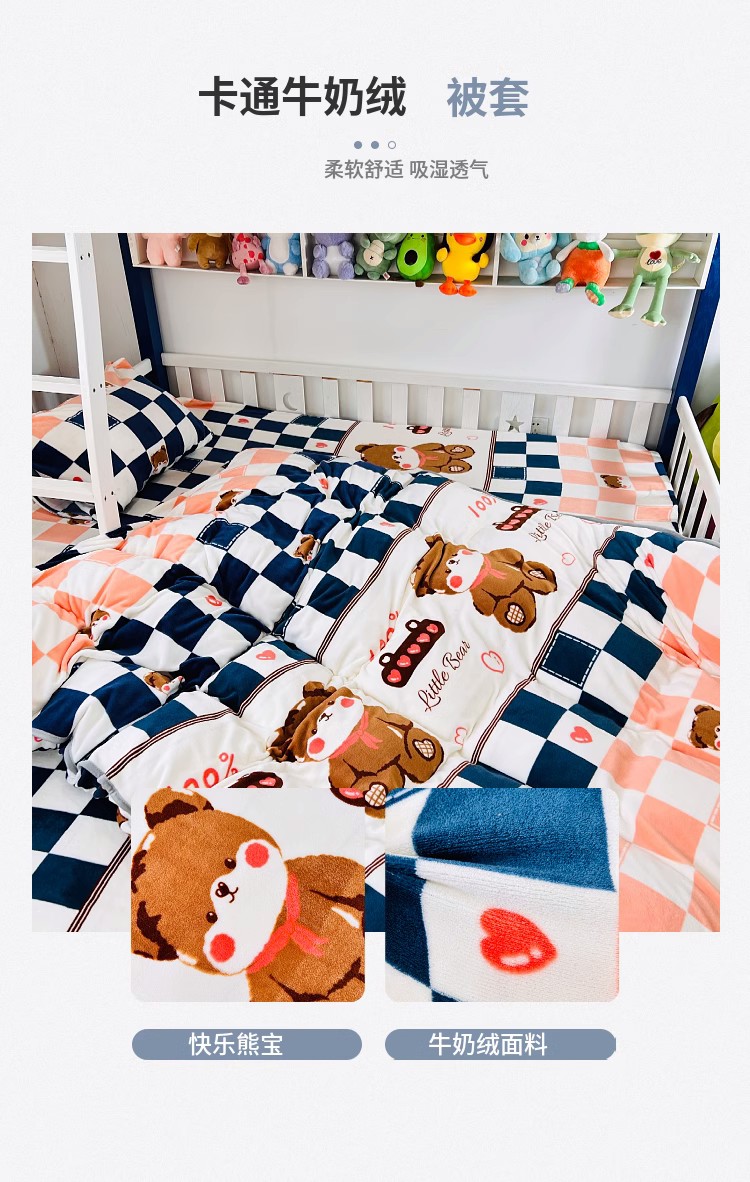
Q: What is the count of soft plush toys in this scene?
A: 11